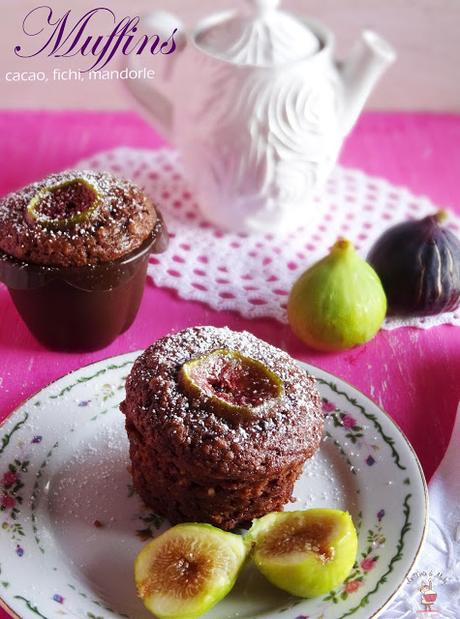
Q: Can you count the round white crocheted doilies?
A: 1